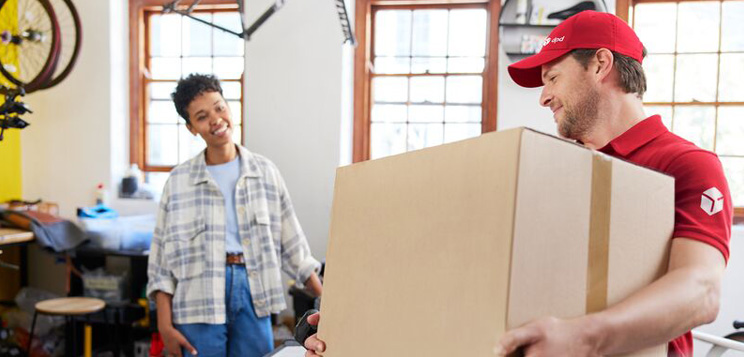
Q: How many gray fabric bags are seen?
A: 1